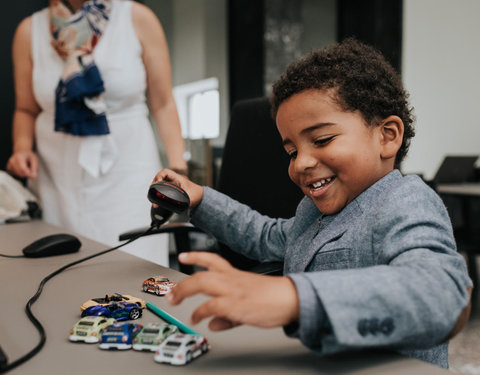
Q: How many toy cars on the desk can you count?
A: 7